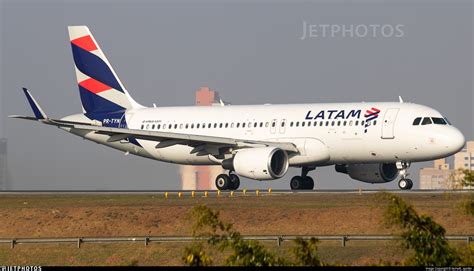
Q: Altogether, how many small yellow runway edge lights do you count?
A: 9